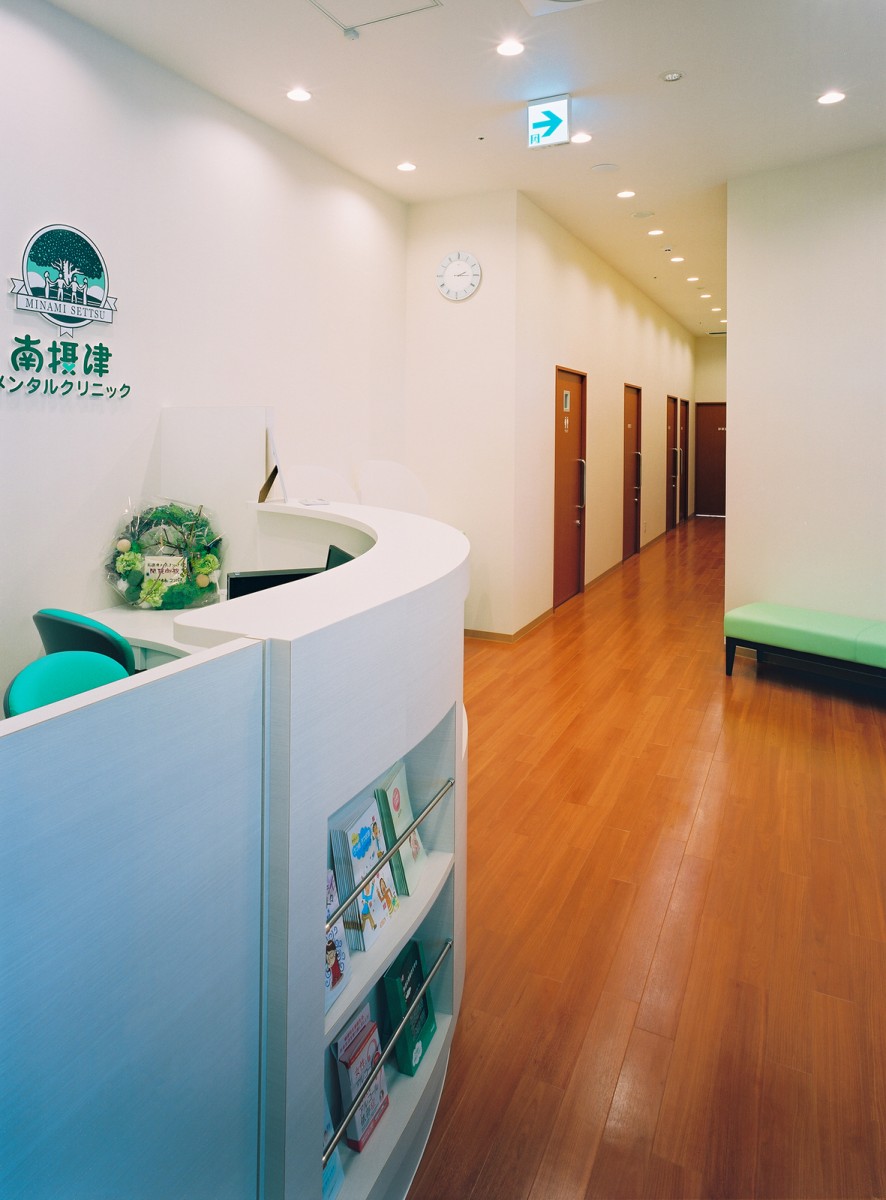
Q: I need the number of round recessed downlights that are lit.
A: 12